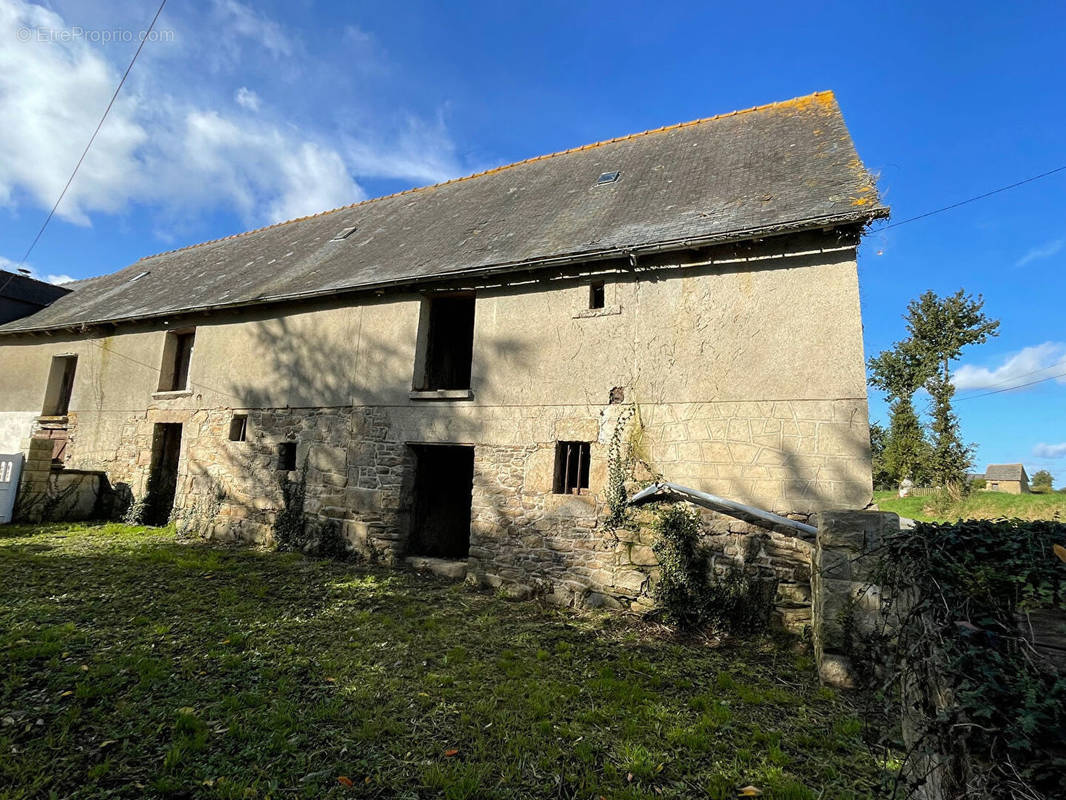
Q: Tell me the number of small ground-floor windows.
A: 3